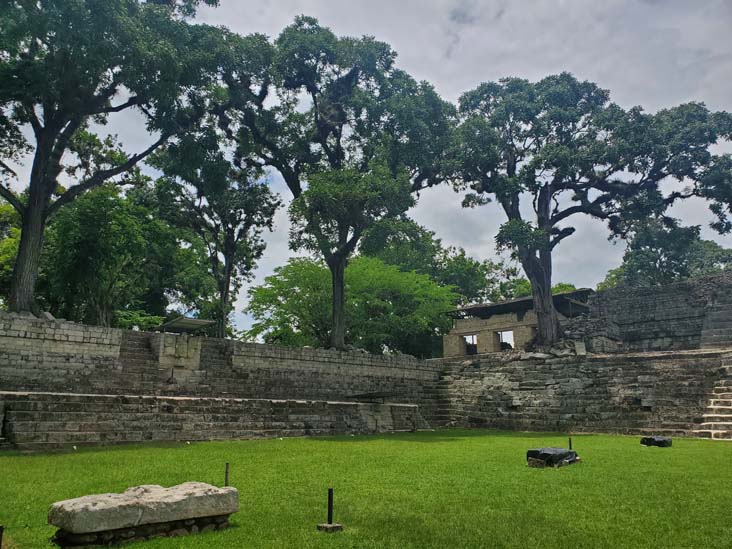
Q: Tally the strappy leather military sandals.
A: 0